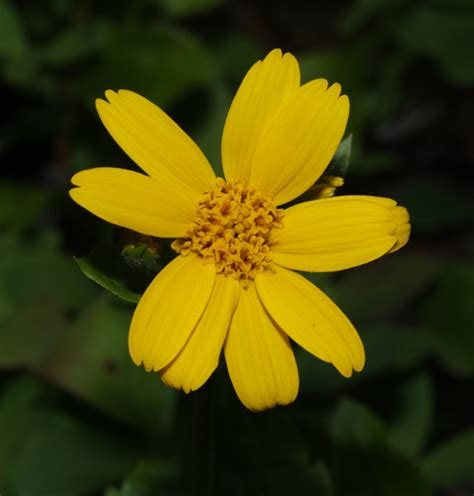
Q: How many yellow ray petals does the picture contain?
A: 9